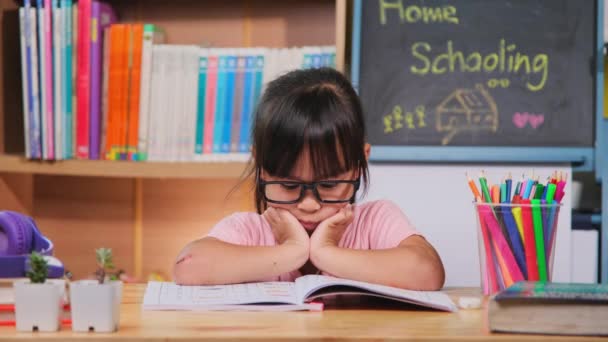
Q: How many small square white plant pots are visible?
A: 2